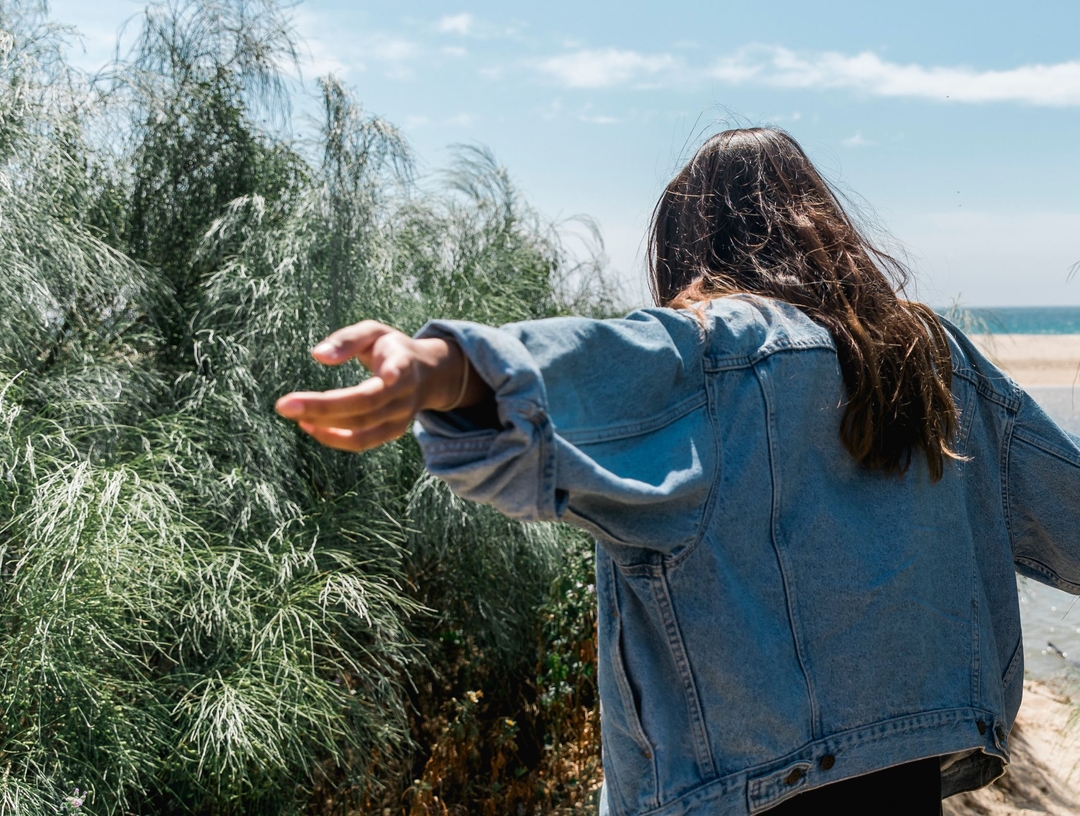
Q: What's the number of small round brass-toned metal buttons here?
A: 4